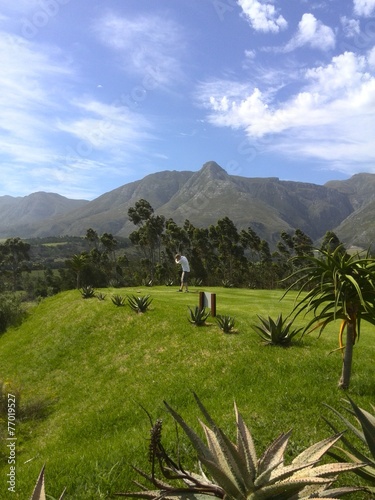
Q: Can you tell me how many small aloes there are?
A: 7